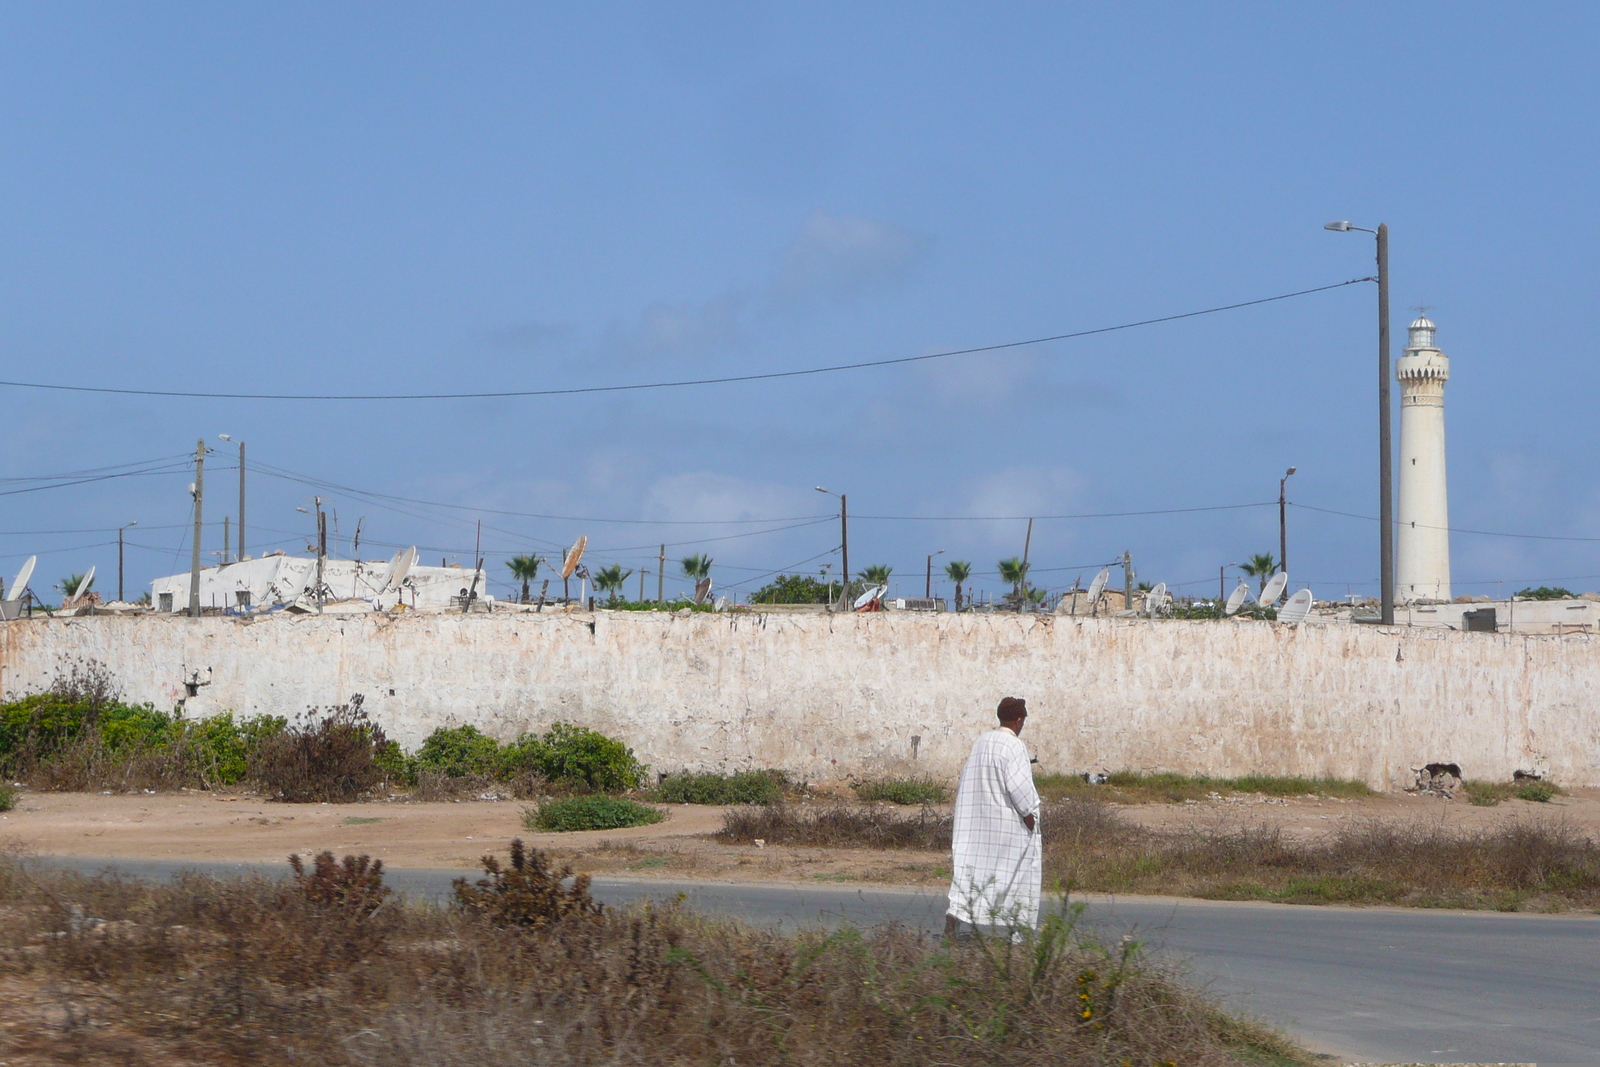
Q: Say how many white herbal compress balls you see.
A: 0